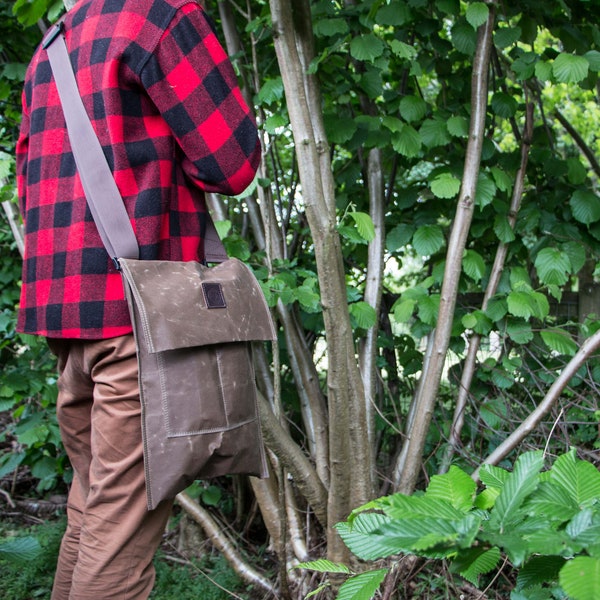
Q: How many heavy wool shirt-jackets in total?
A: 1